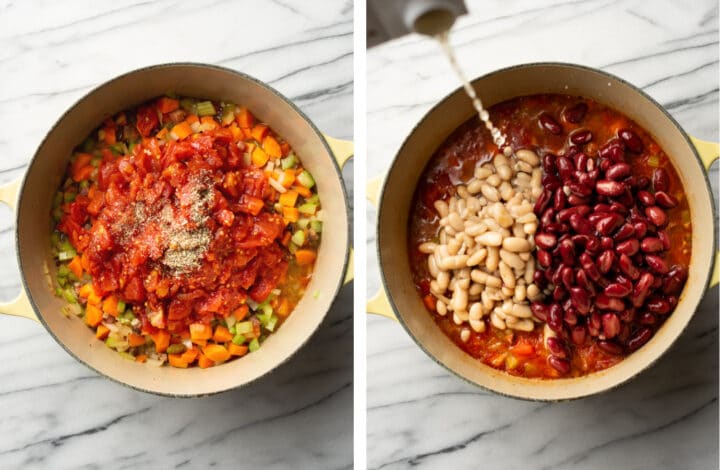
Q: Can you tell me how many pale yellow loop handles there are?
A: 4